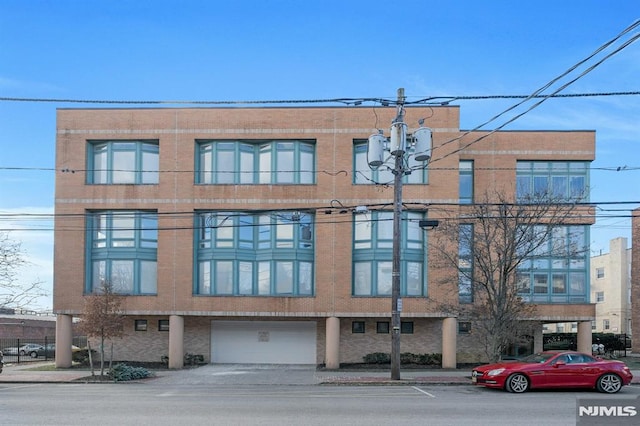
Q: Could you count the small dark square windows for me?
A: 6